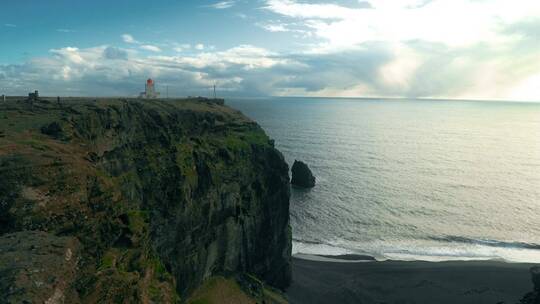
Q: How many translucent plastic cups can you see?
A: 0